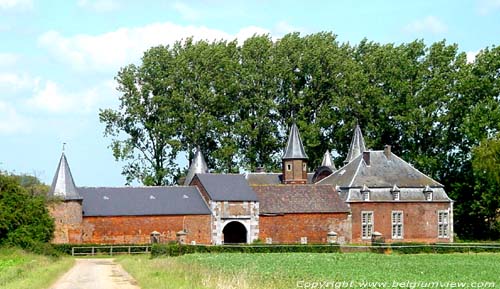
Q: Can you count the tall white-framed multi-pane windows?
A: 3